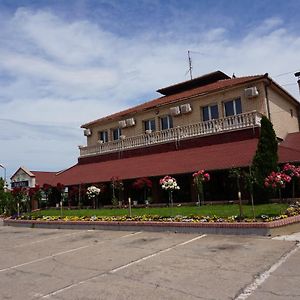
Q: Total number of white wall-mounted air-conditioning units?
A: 6